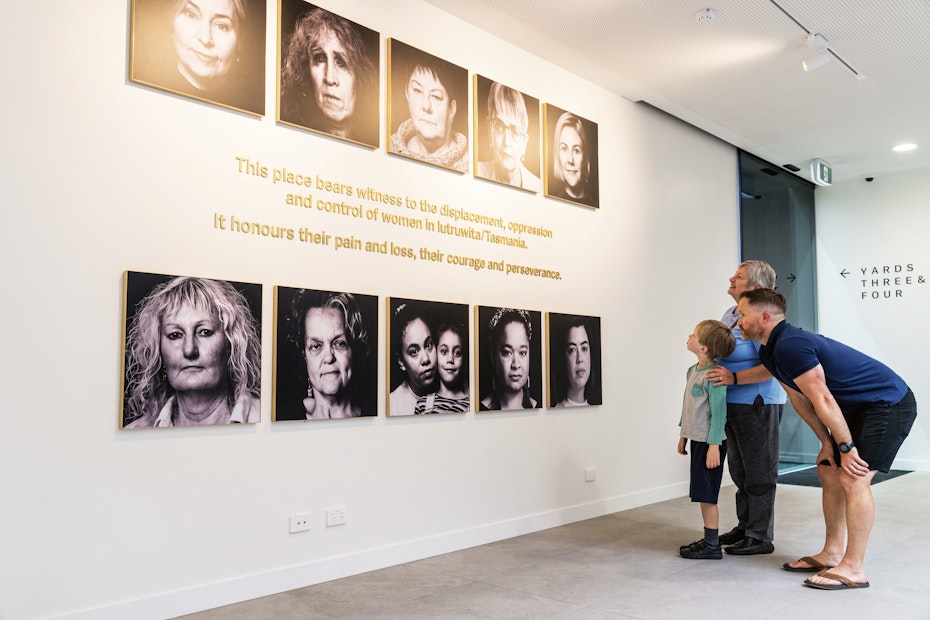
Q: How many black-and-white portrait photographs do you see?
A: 10